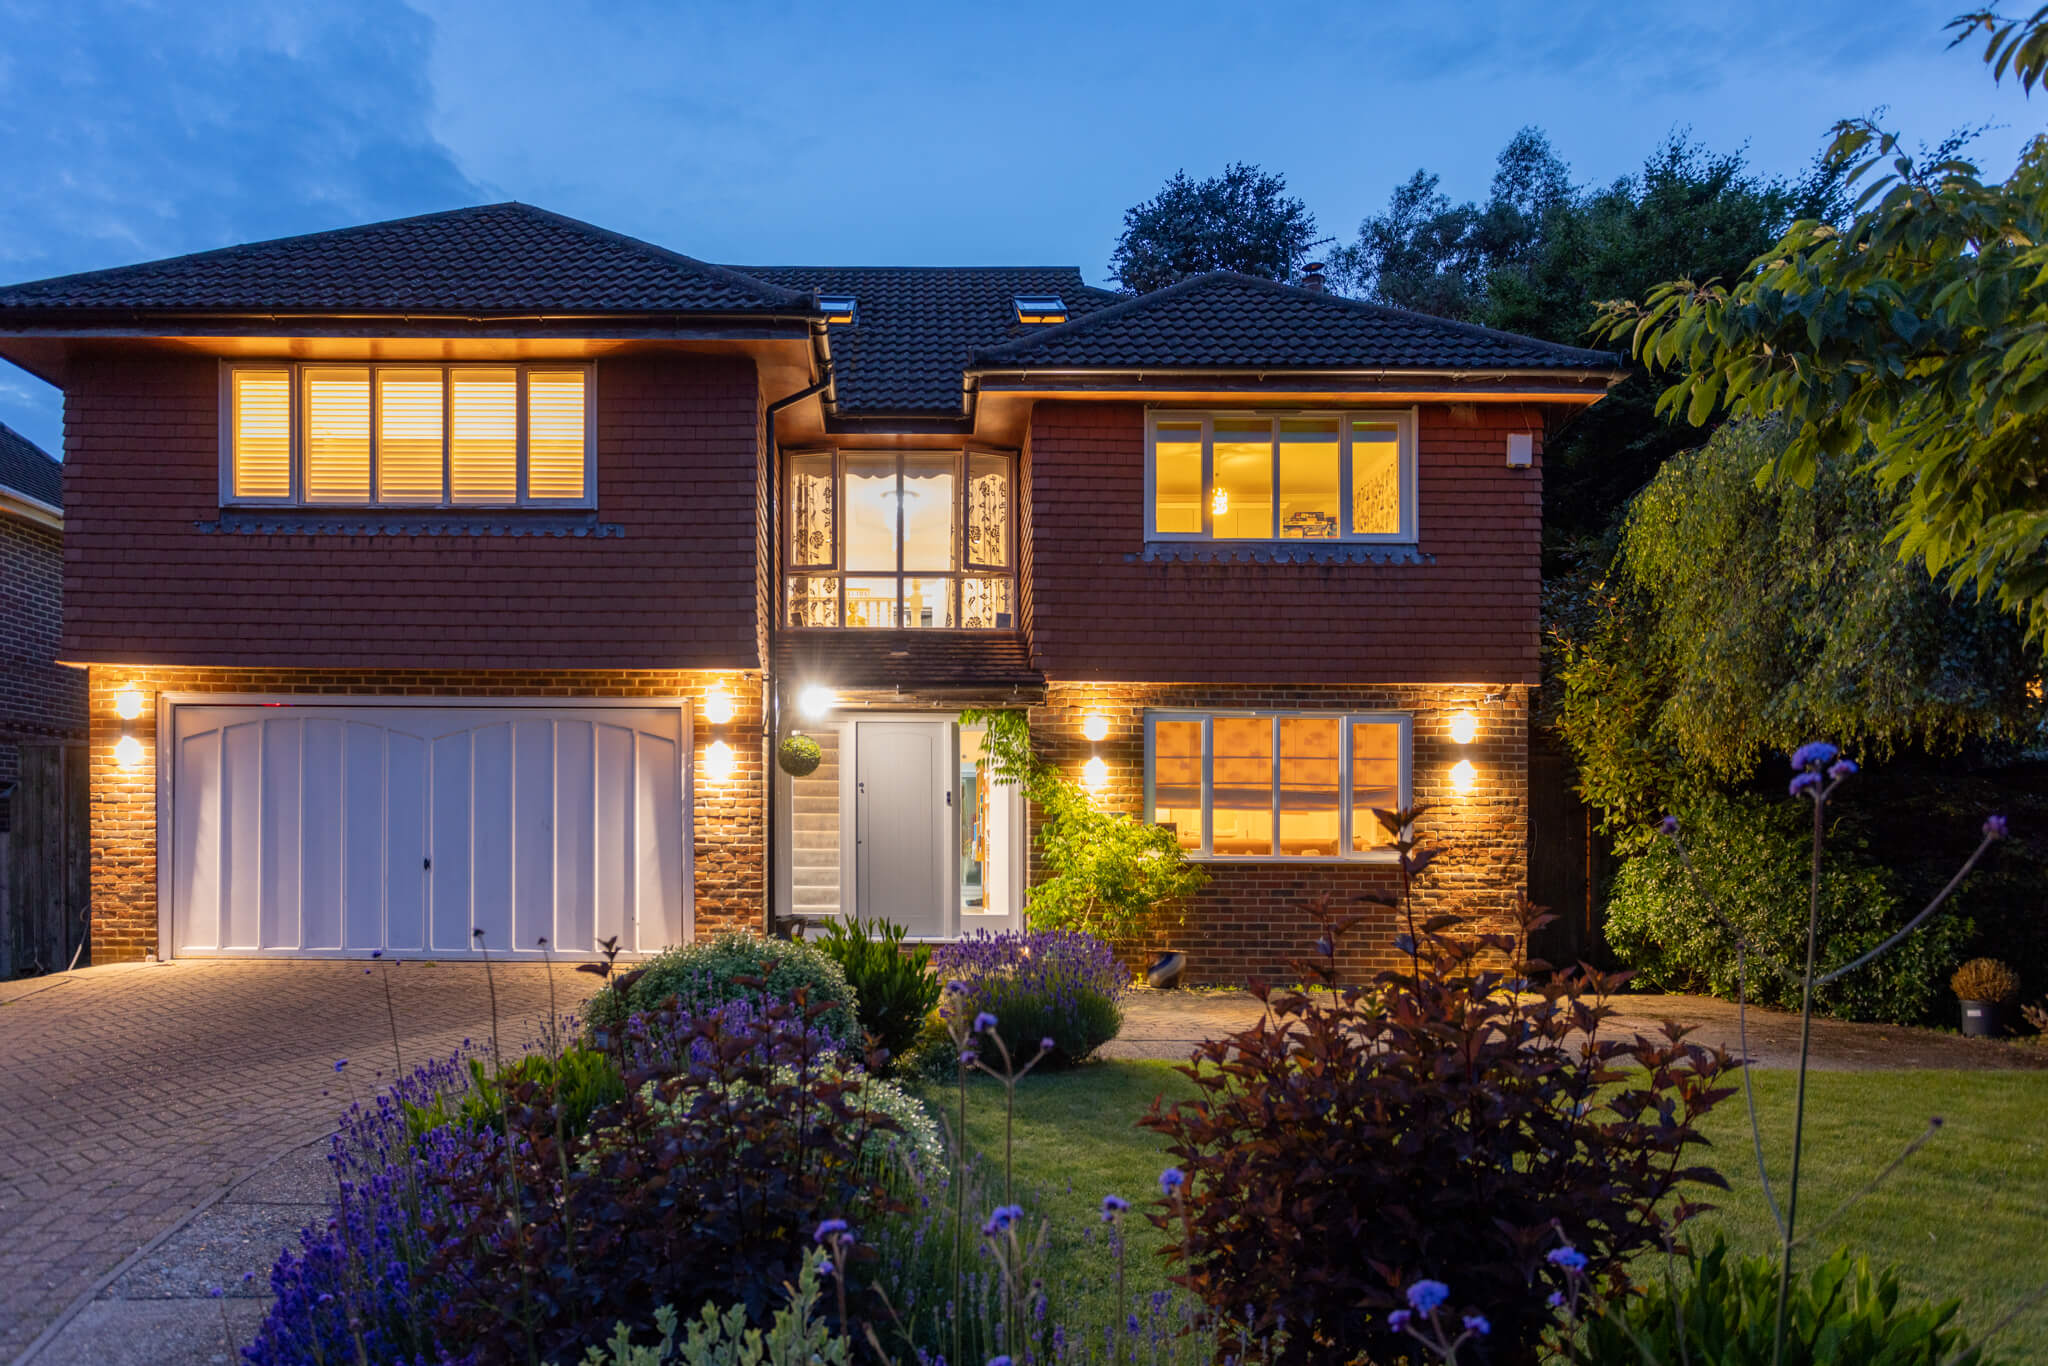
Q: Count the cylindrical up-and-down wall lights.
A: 4